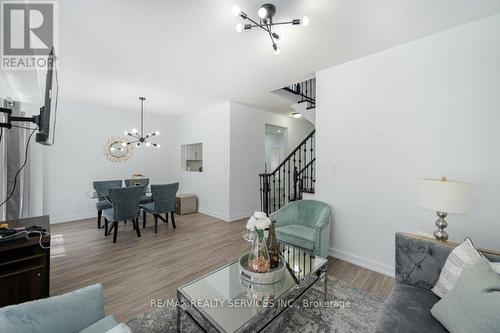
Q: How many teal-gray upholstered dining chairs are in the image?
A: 4